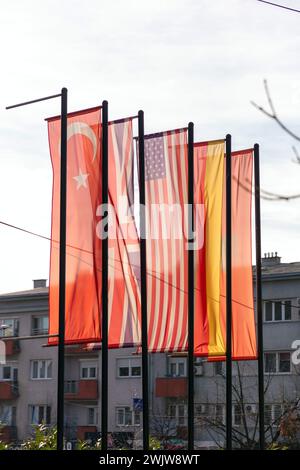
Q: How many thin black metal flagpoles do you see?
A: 6